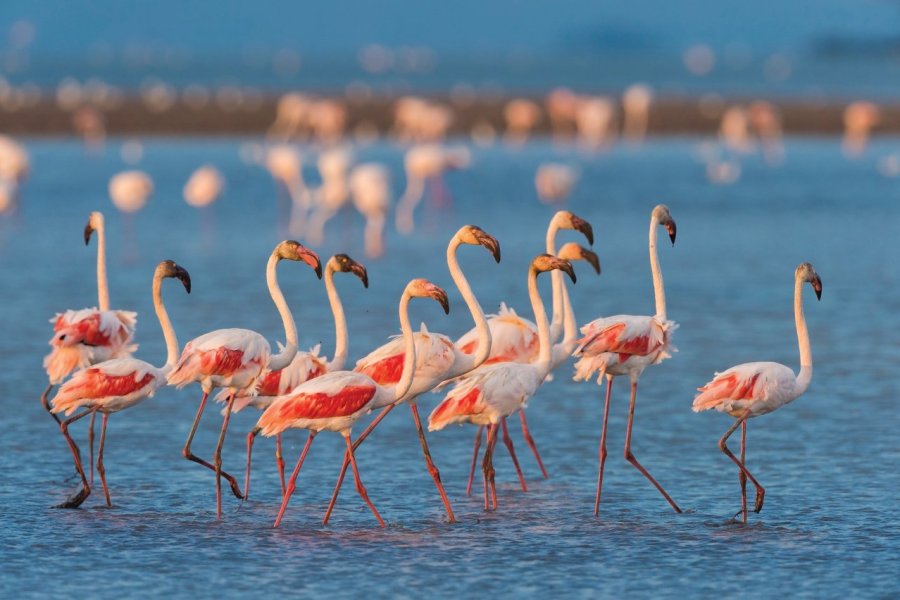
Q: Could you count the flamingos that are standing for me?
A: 11